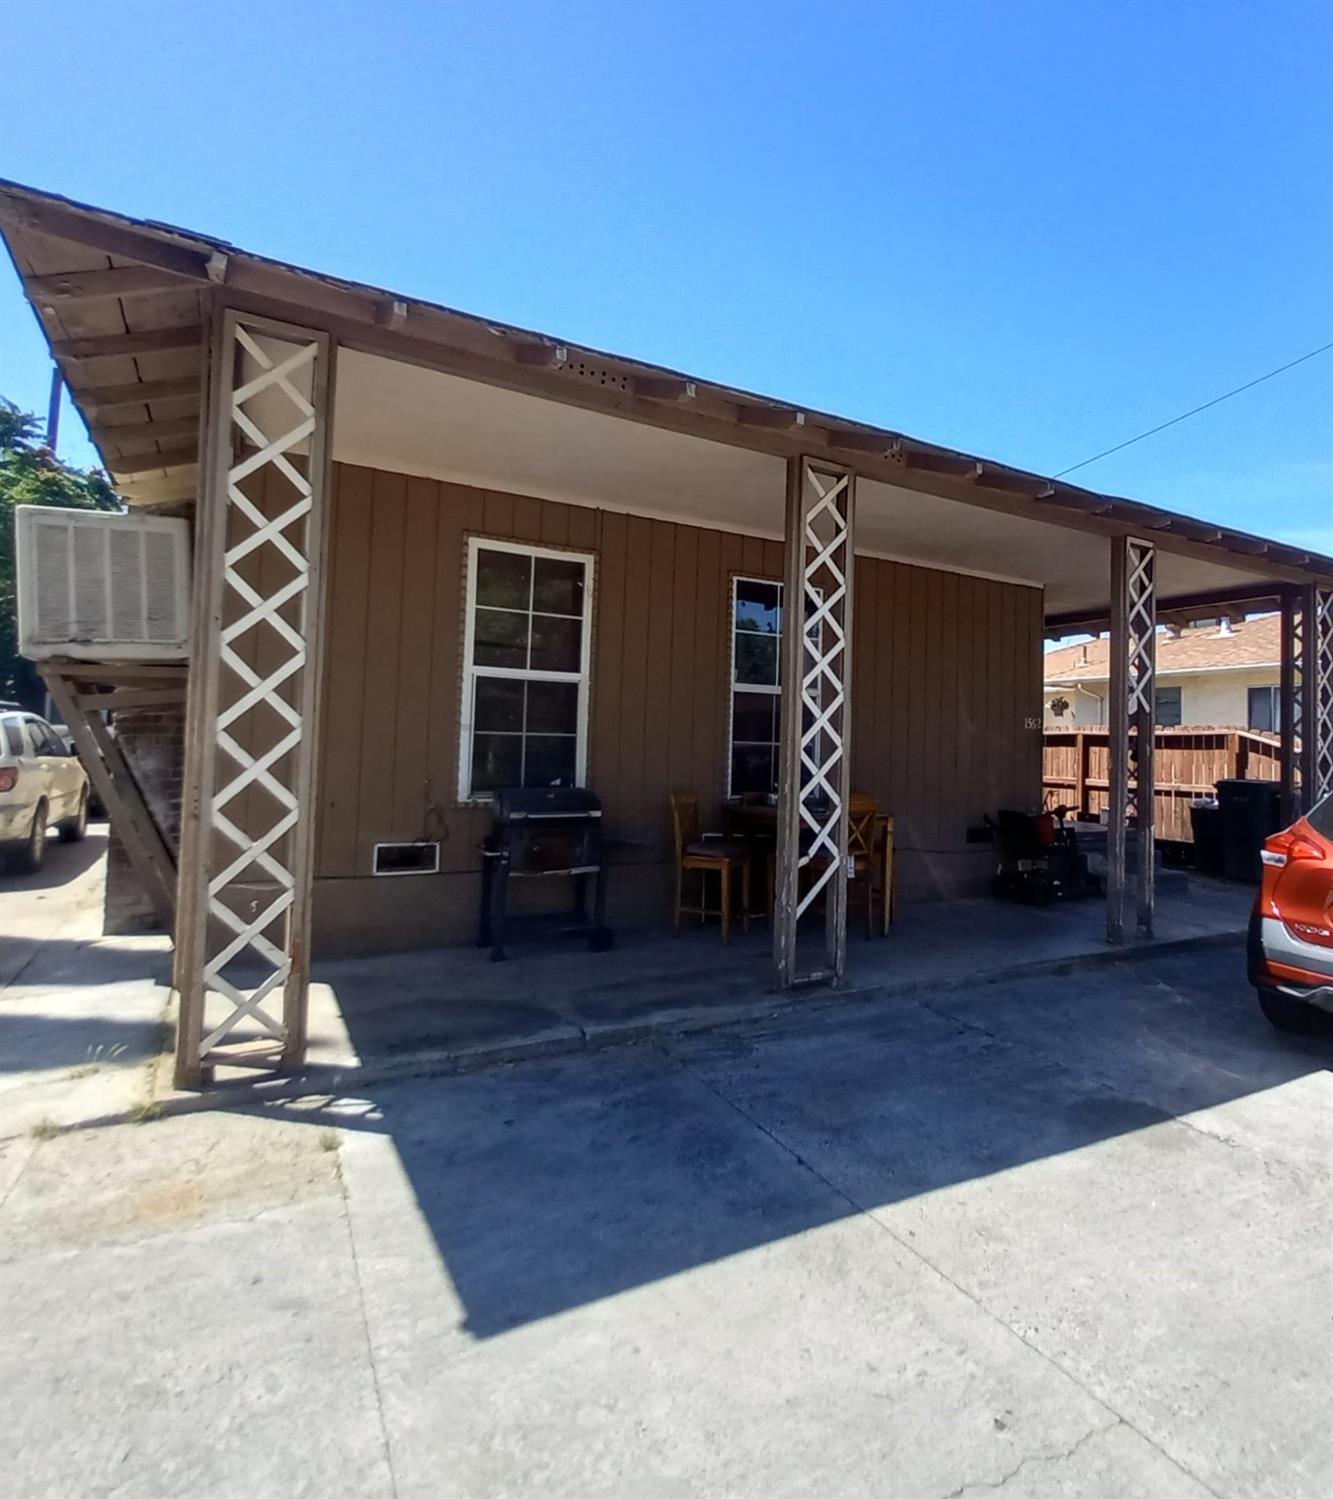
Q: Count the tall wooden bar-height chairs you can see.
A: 2